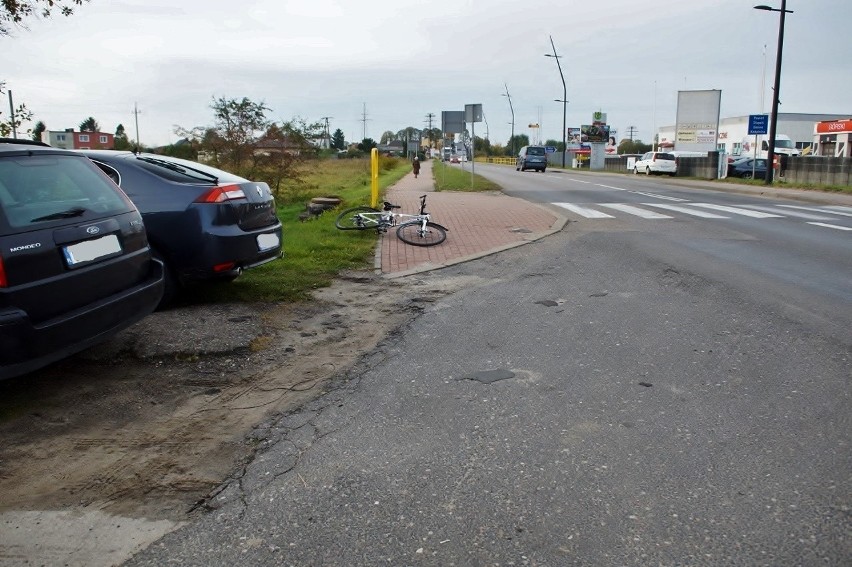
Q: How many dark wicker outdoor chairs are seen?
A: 0